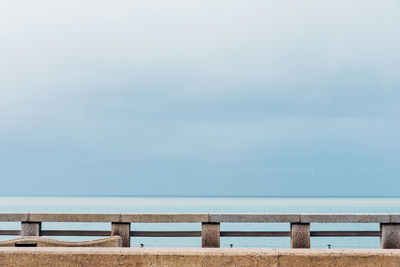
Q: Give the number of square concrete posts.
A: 5